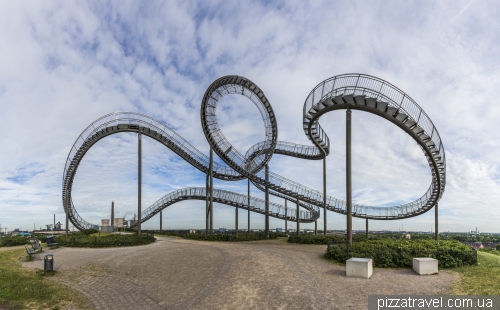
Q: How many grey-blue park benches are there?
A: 3